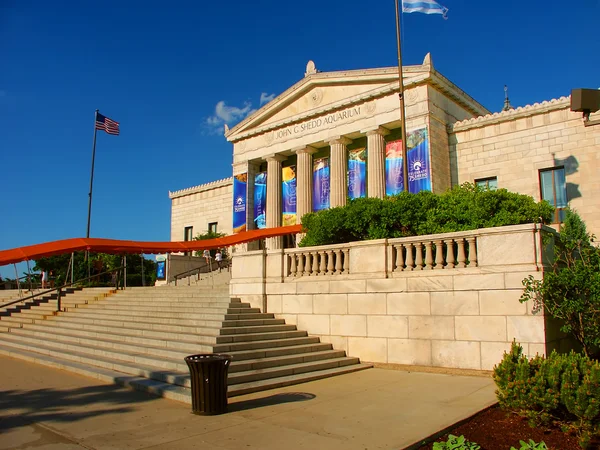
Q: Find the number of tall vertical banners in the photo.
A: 7